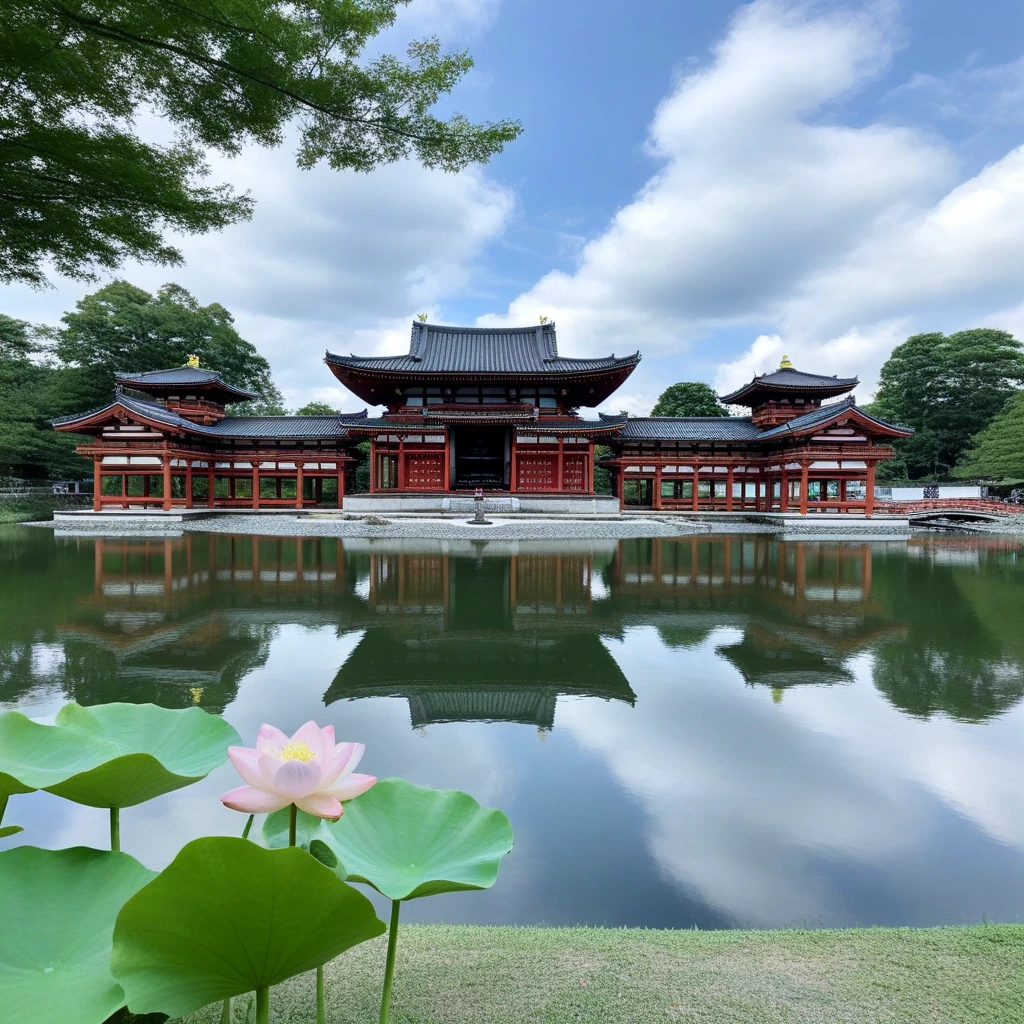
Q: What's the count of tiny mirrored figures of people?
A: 0